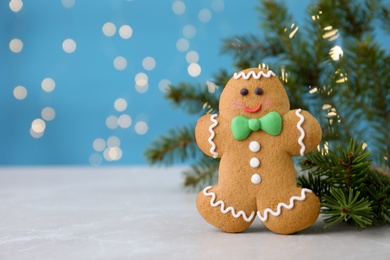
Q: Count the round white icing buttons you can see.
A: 3